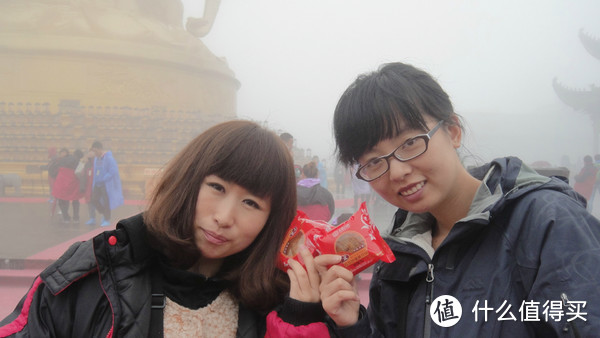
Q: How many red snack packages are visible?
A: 2